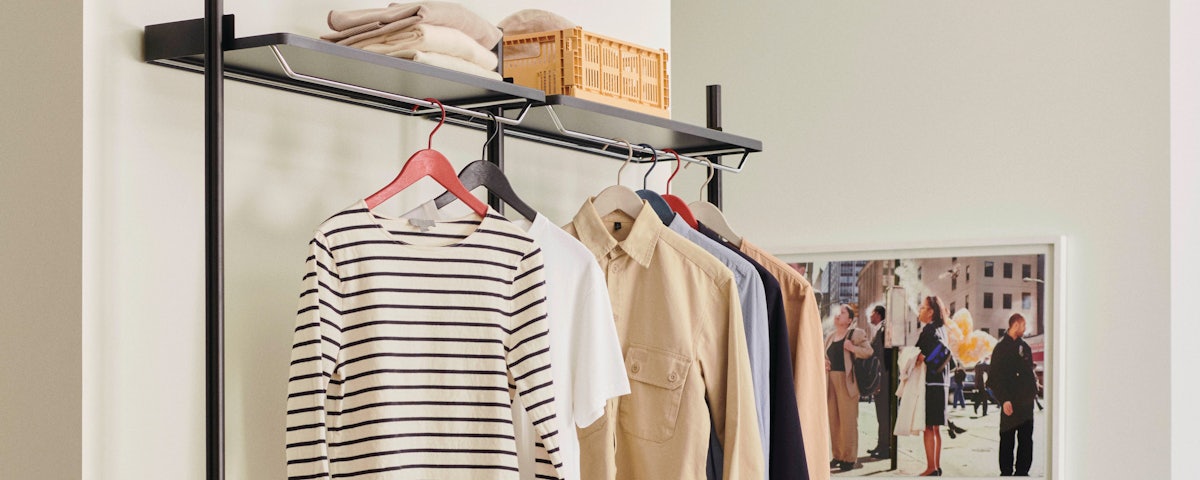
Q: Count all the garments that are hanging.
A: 6